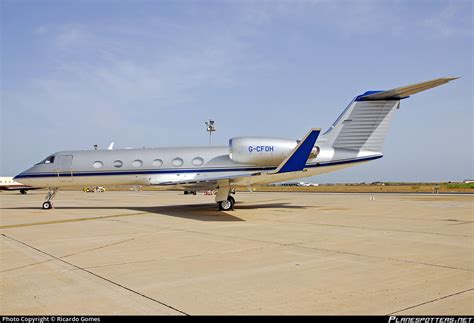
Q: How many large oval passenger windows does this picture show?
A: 6